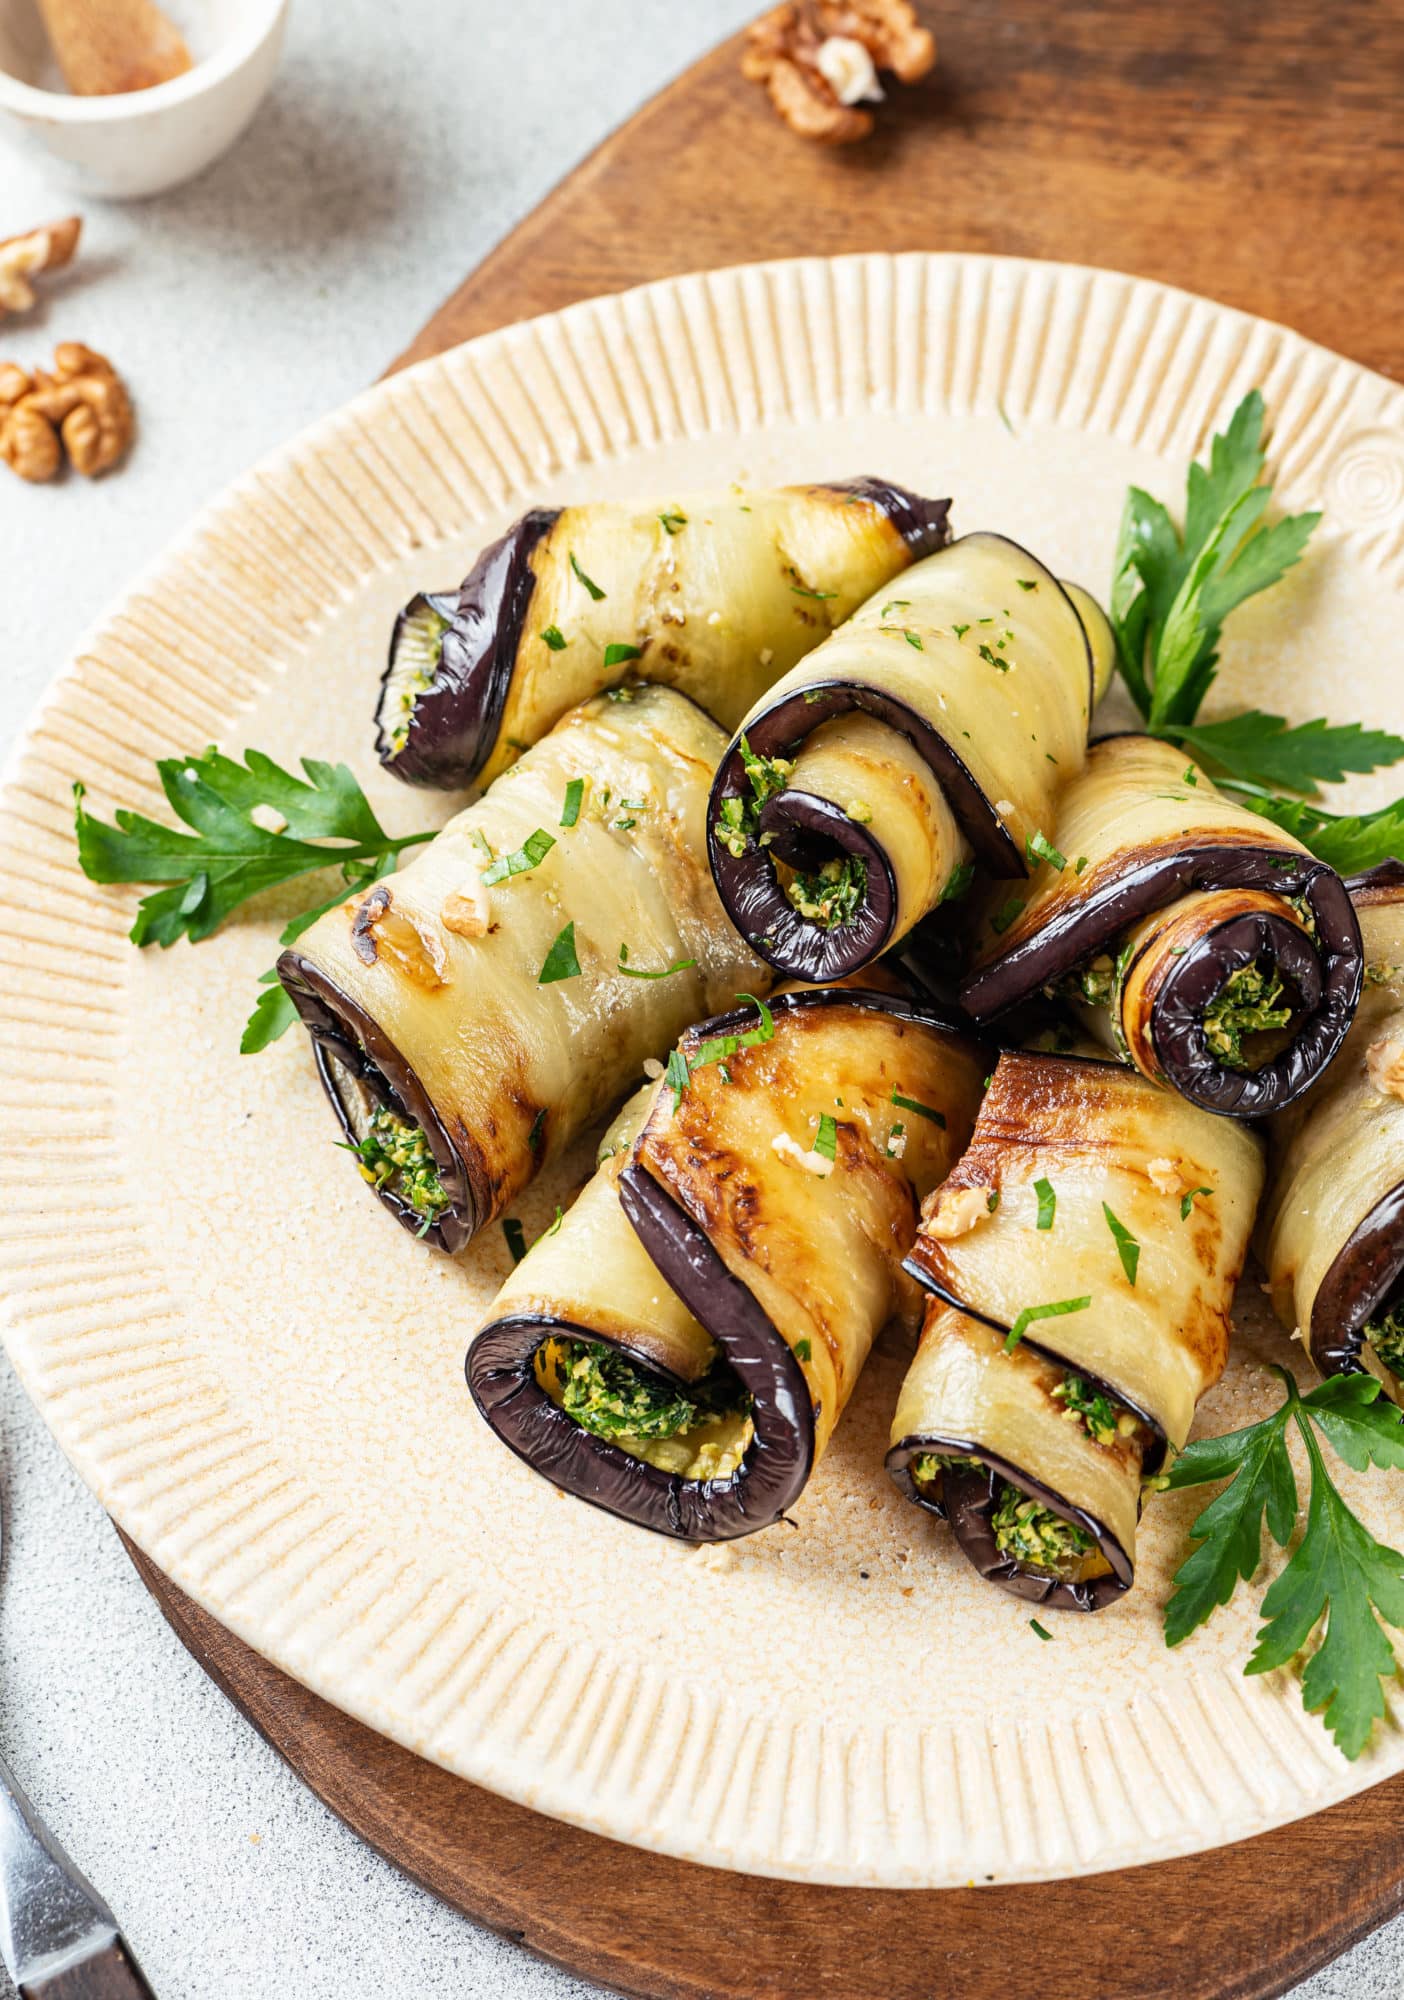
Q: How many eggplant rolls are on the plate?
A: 7